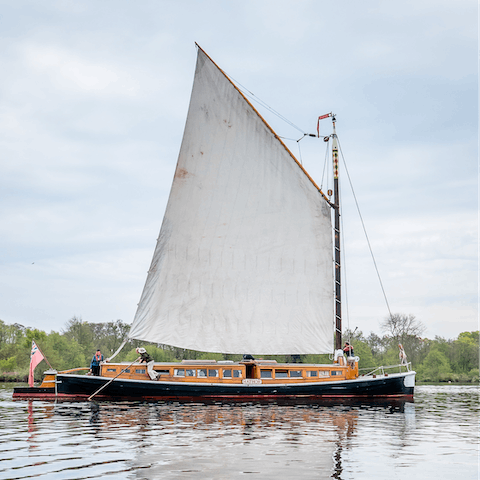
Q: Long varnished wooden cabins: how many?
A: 1